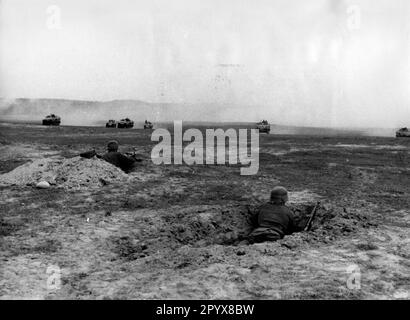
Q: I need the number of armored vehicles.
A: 6